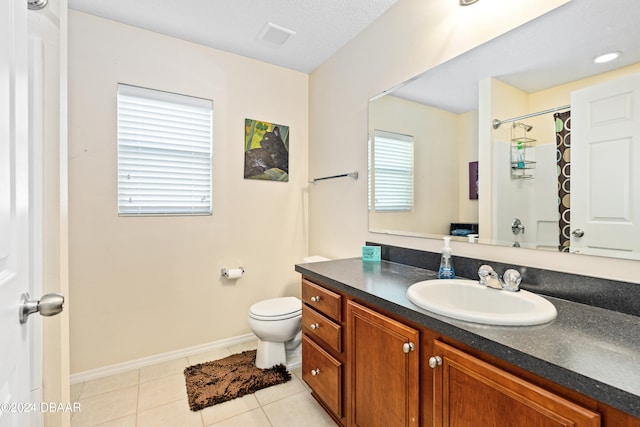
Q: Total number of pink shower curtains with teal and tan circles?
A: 0